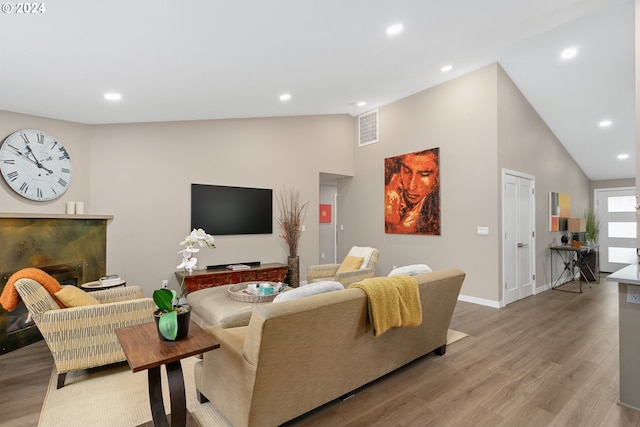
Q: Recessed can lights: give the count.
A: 8